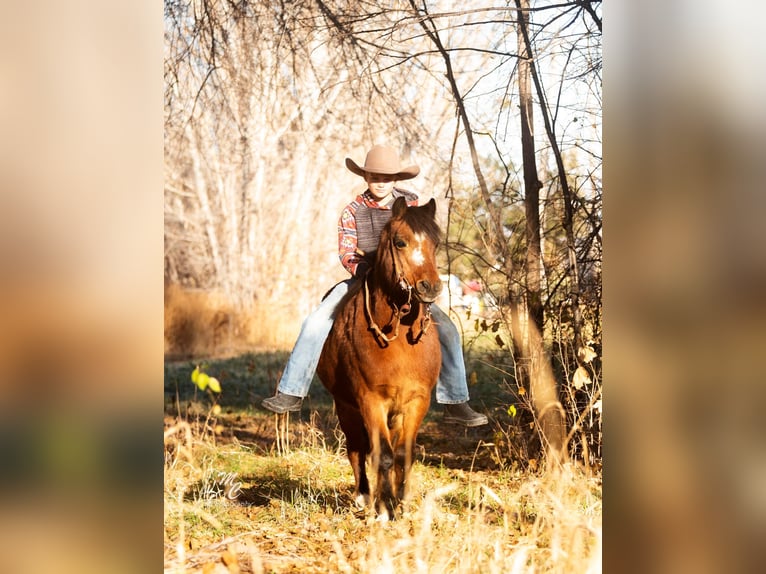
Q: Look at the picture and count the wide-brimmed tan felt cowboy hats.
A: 1